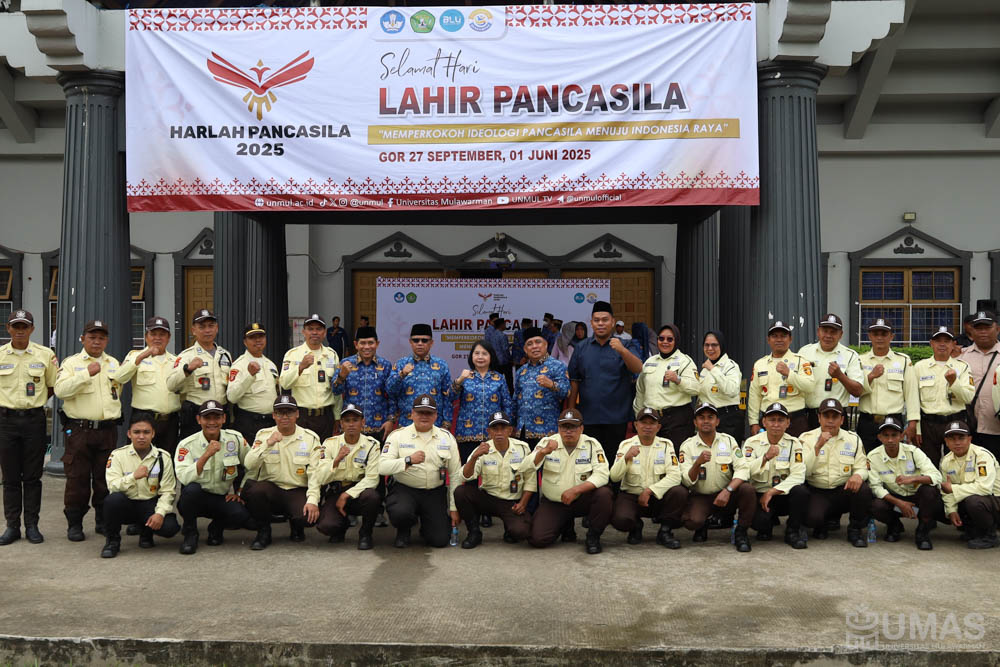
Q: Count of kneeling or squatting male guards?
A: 13